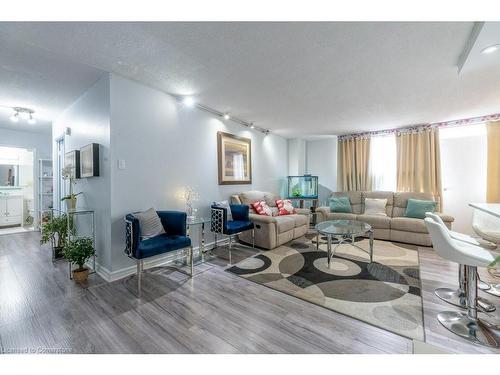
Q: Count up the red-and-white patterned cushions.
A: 2